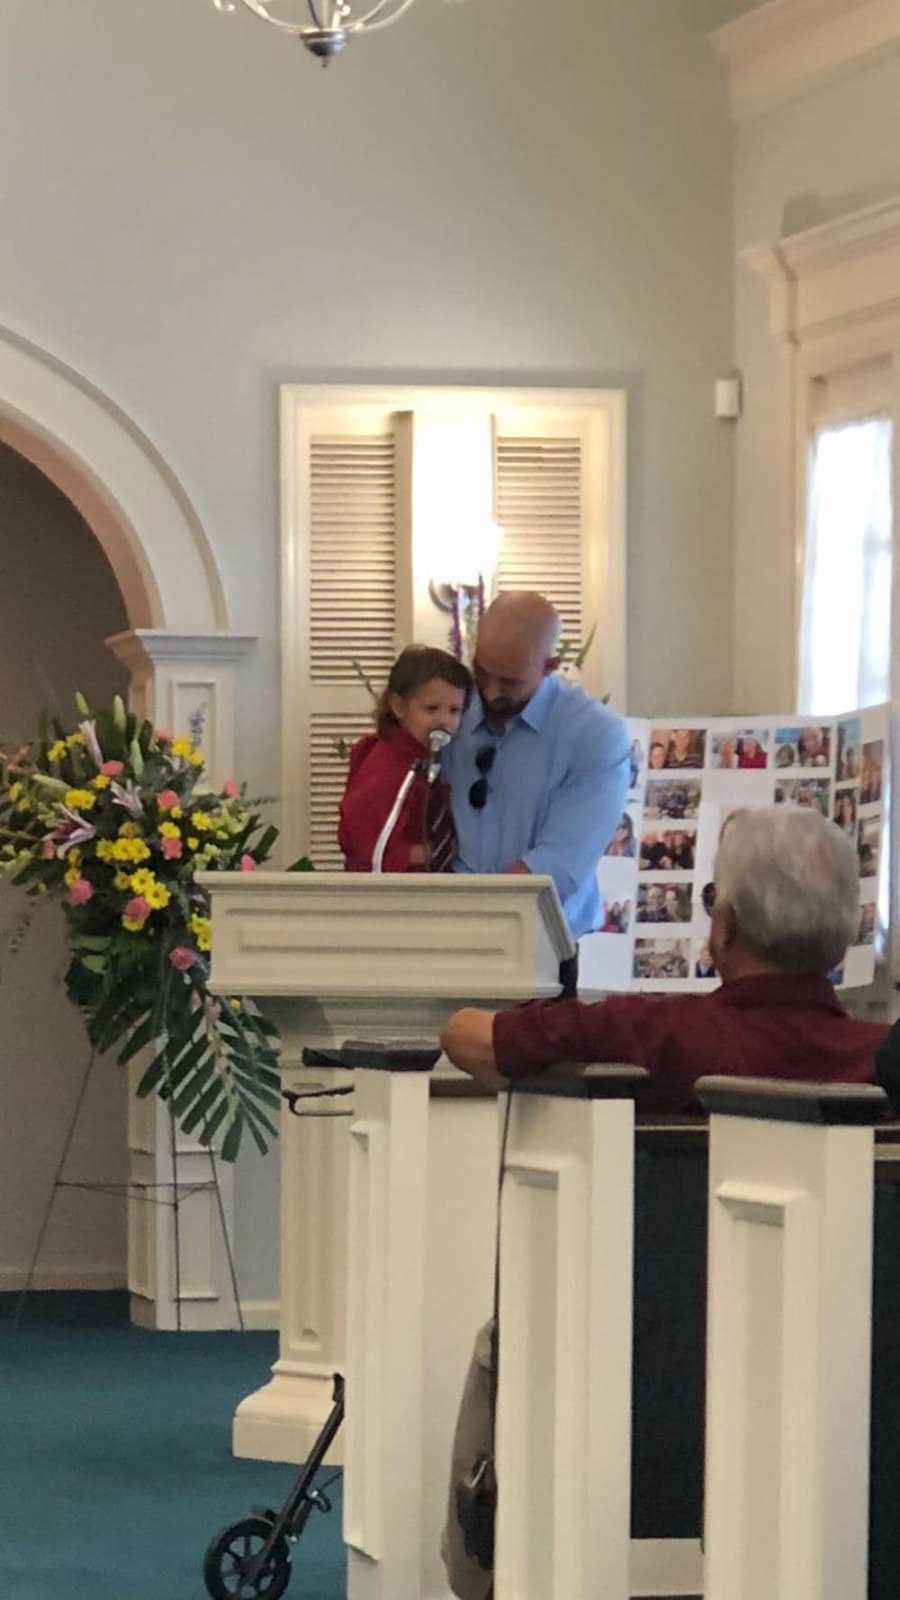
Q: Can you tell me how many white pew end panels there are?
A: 3